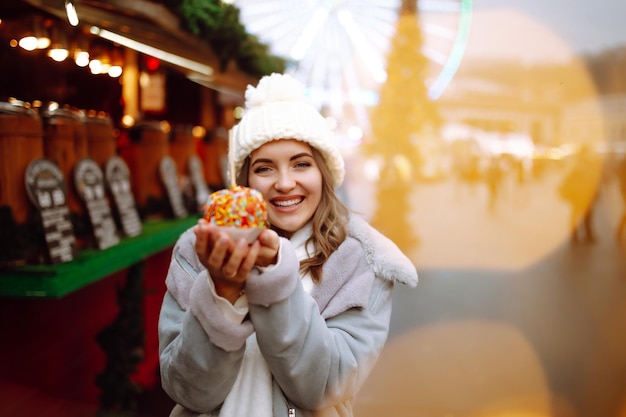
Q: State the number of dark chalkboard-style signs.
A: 5